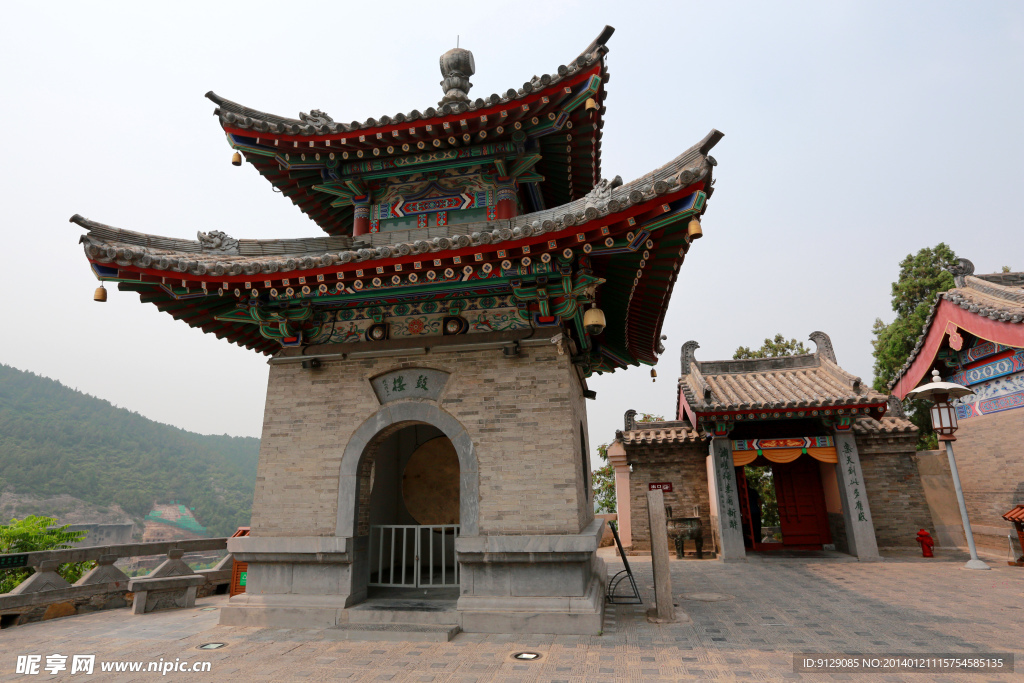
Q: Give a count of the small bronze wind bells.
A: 5